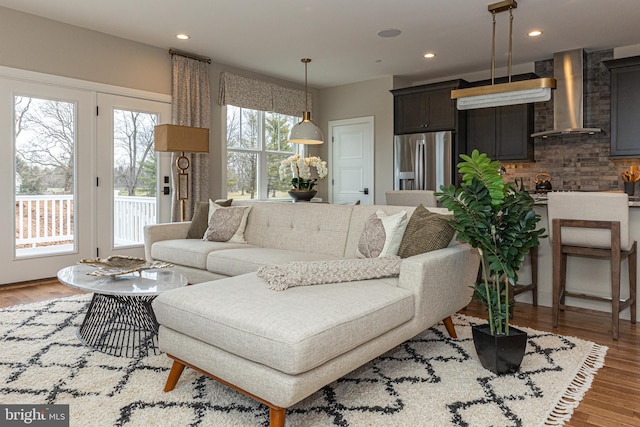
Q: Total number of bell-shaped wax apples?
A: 0